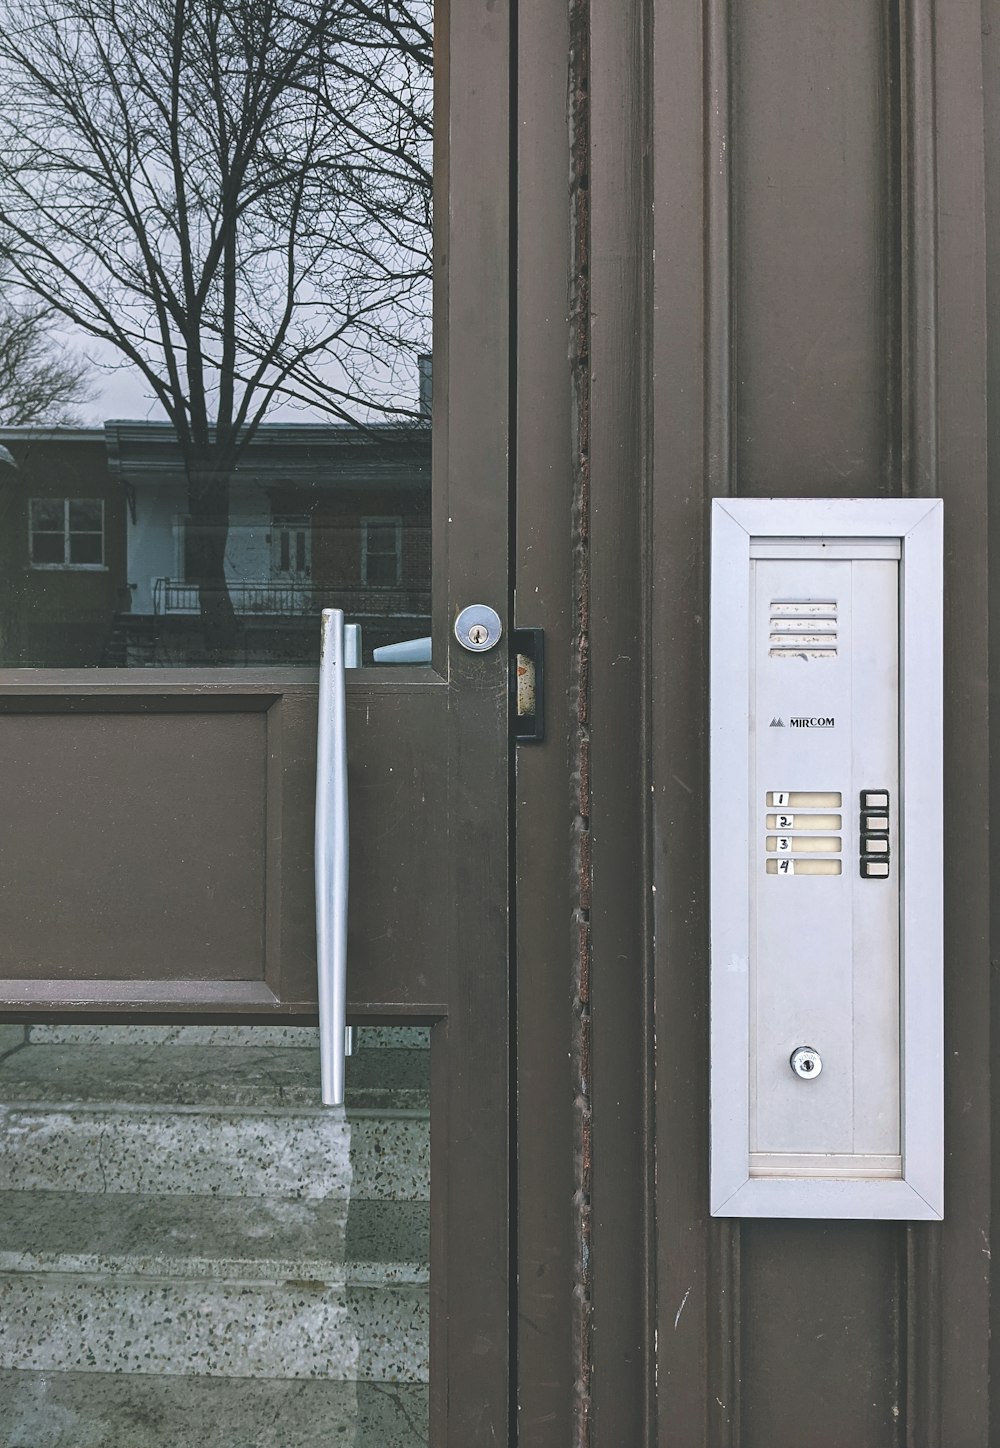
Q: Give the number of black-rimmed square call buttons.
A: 4